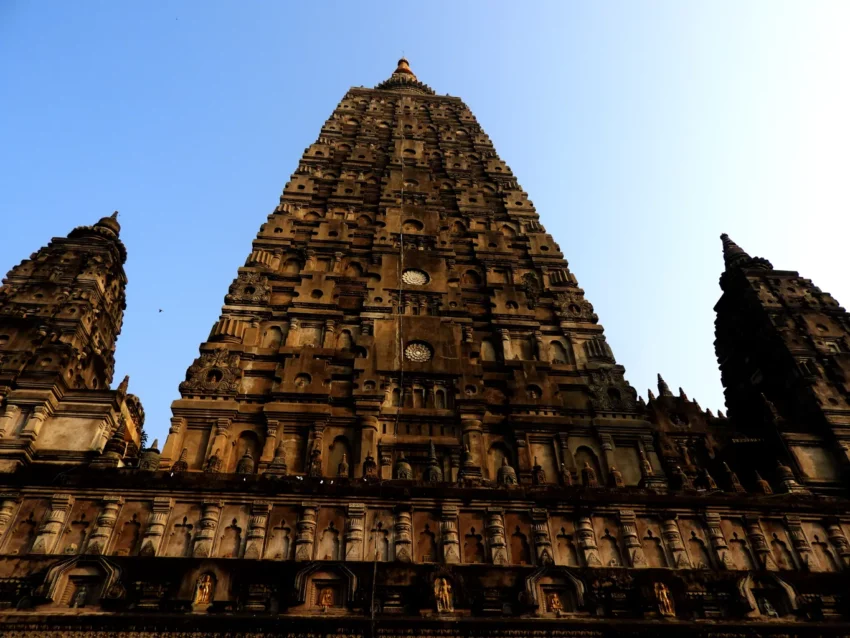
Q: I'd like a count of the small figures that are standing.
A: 3